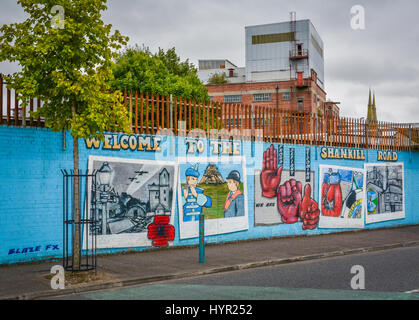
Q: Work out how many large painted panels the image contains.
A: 5